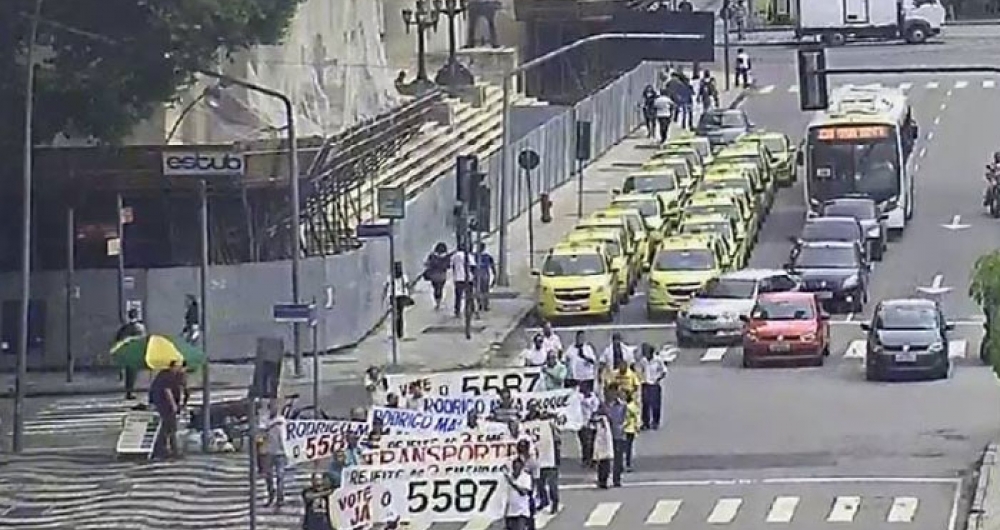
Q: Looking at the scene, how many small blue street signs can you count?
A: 2